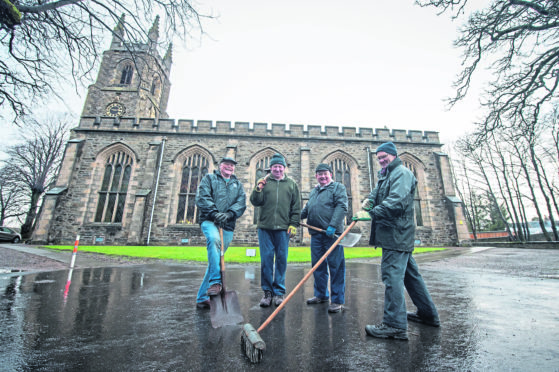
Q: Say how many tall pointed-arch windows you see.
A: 5